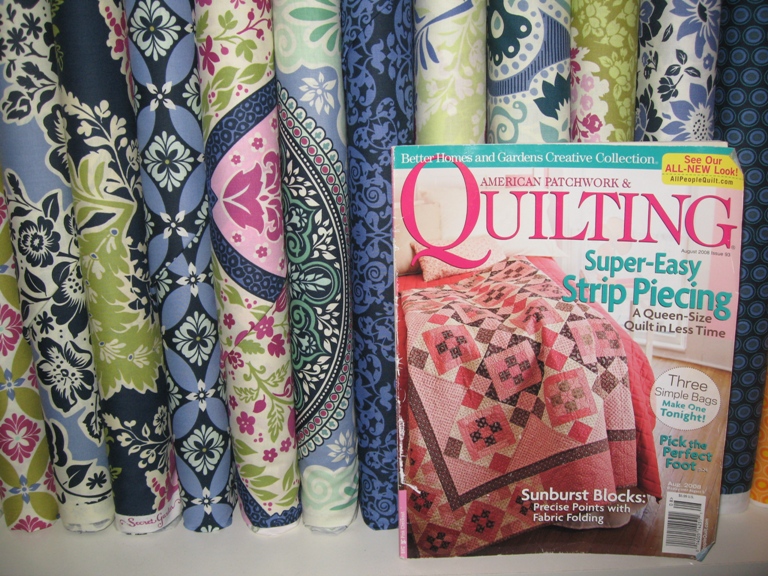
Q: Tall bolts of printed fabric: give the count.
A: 13